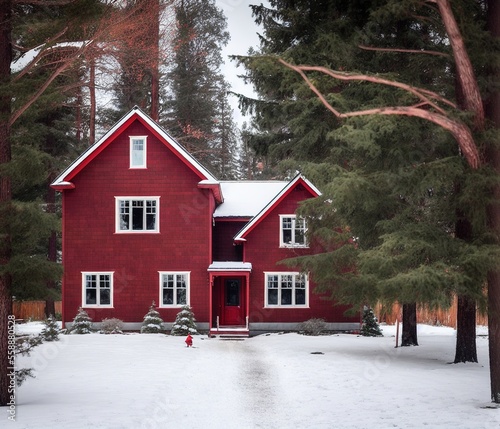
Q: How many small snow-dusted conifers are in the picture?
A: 5